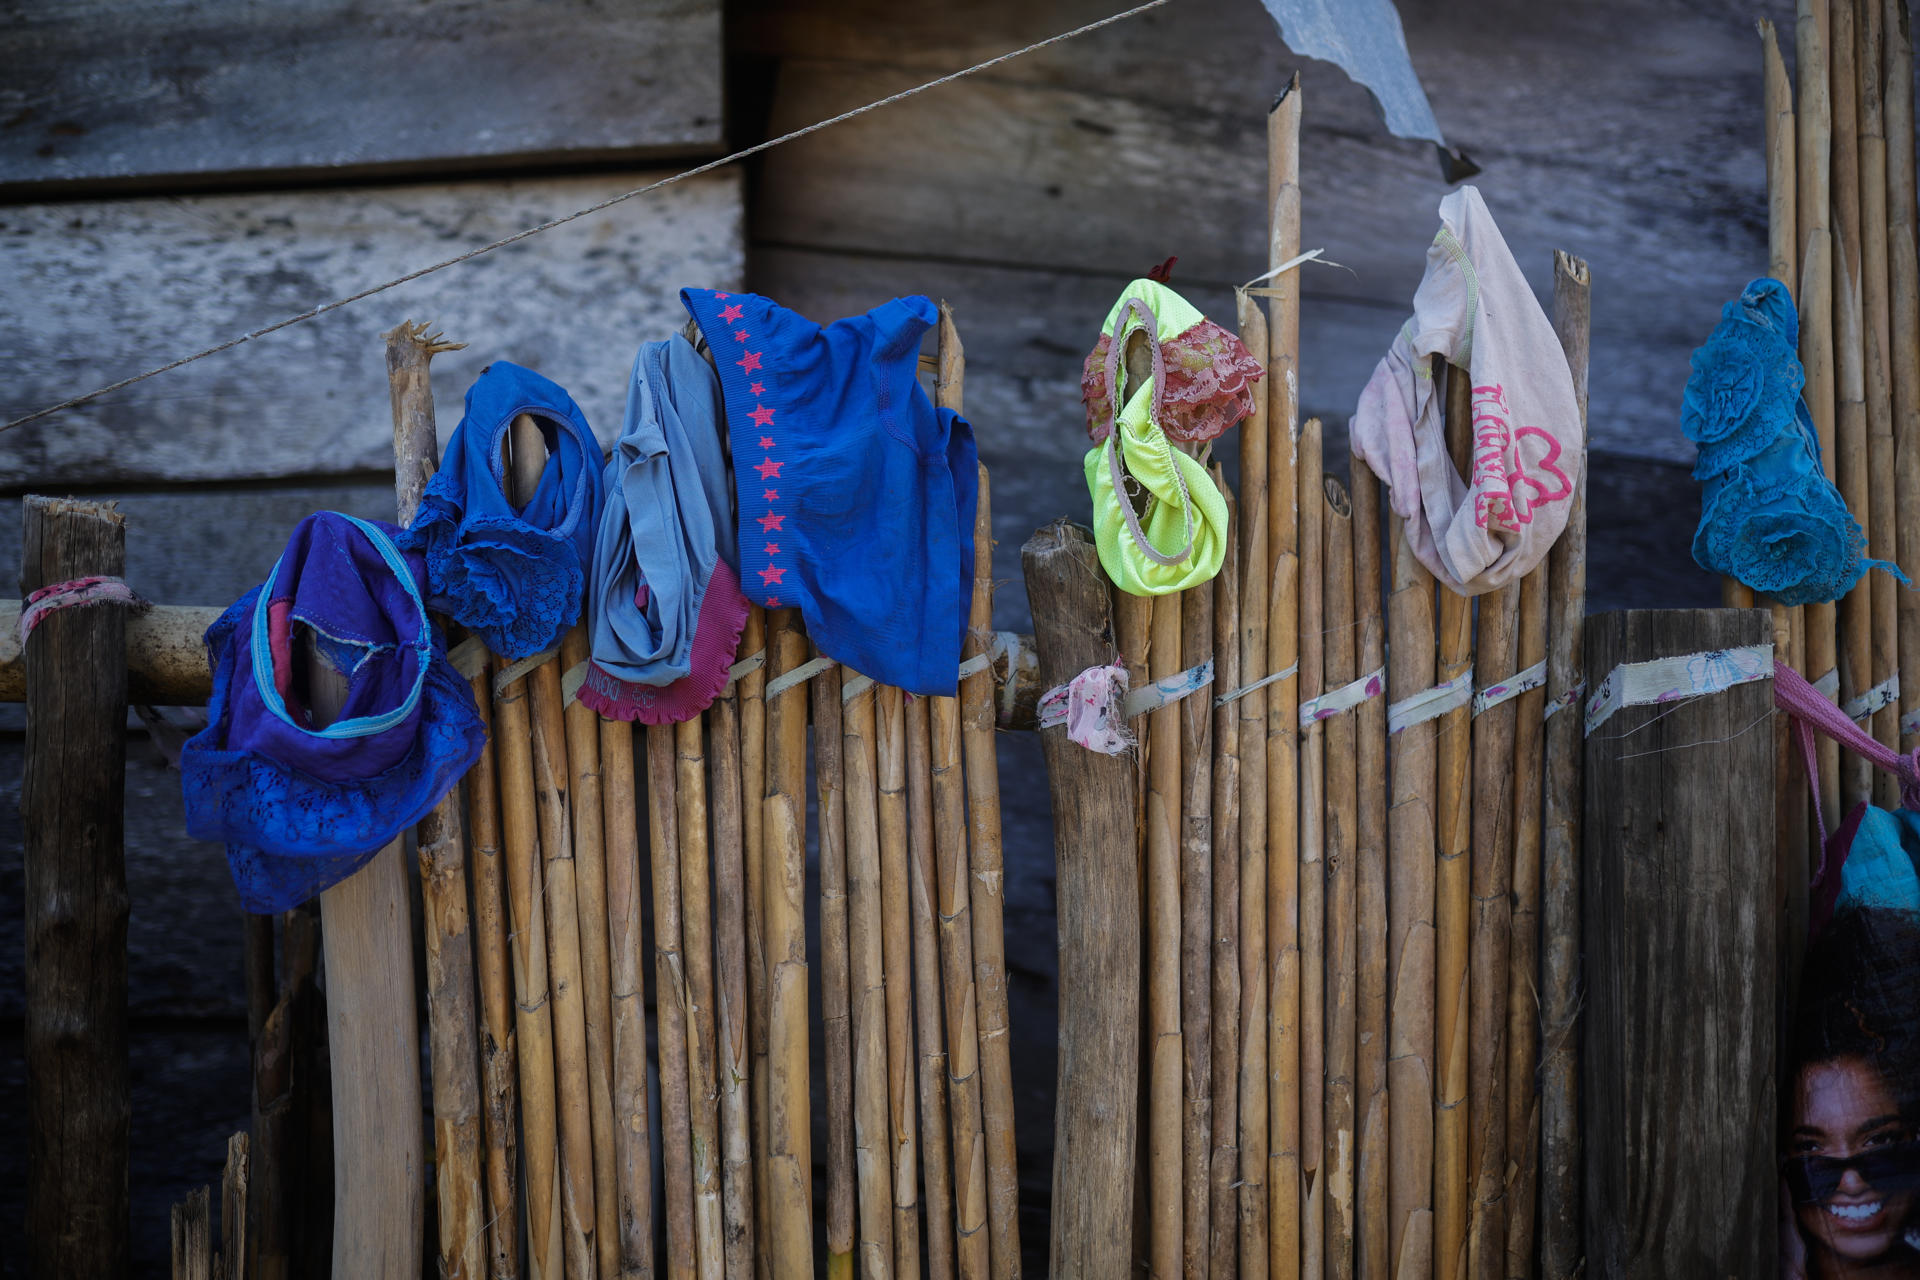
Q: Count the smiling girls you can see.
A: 1